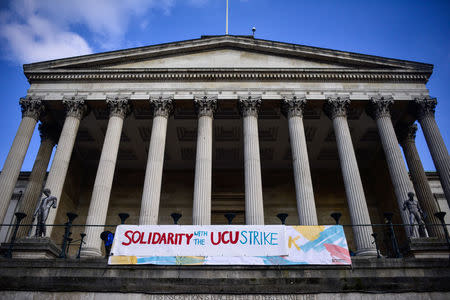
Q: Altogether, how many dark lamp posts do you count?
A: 9